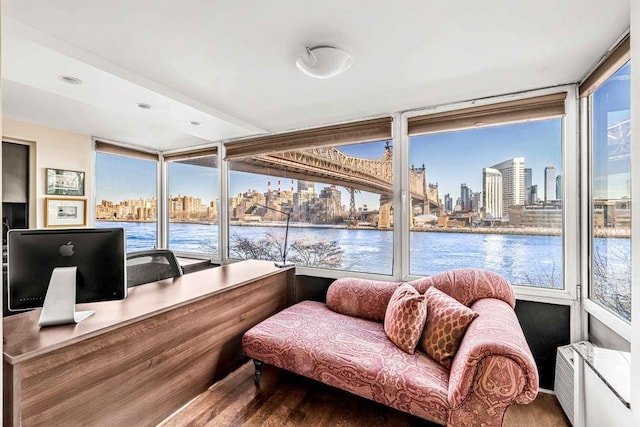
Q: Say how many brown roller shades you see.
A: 5